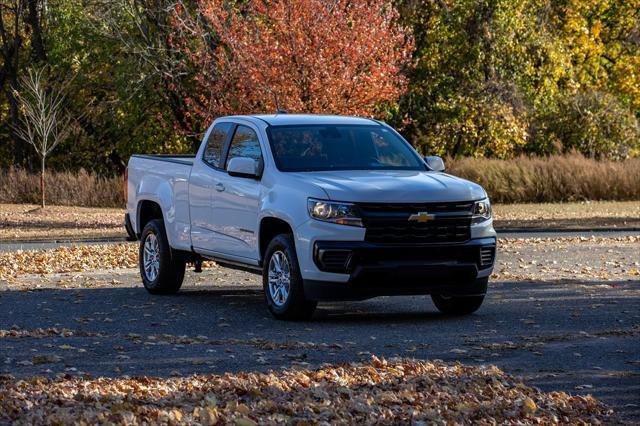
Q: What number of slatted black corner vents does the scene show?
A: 2